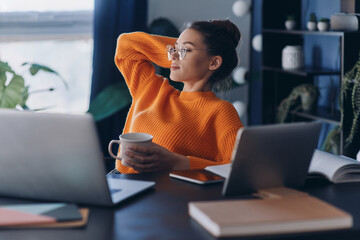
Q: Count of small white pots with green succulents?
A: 3